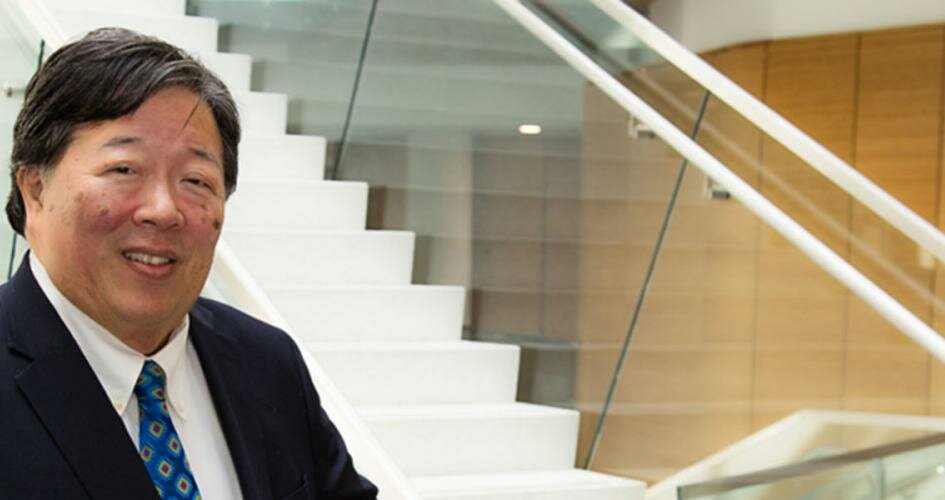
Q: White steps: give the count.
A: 11